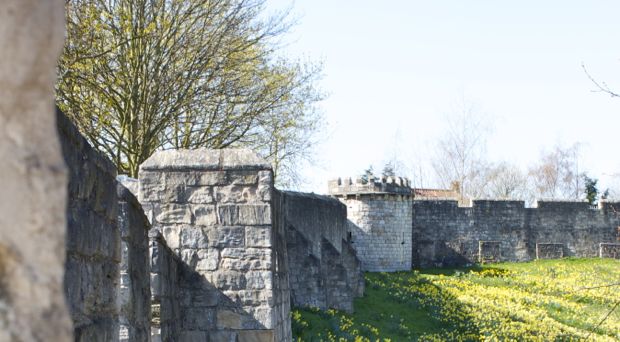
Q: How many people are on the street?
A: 0